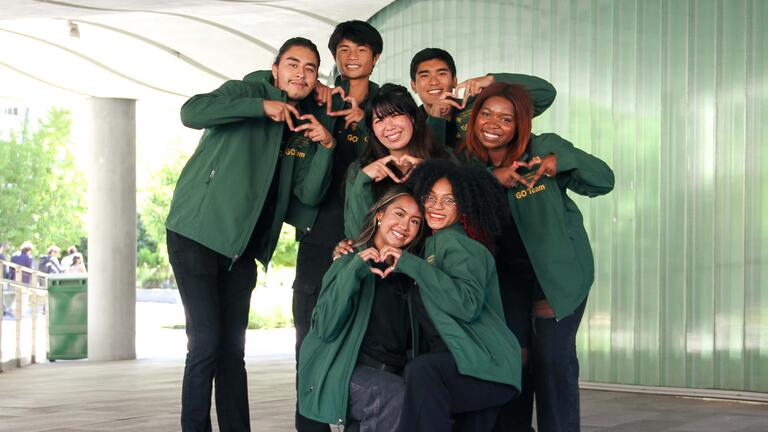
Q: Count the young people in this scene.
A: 7